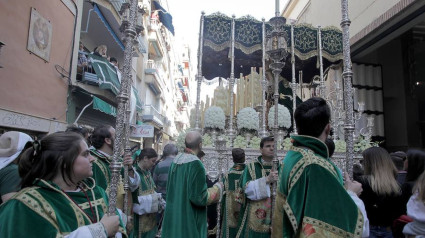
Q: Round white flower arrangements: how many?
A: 3